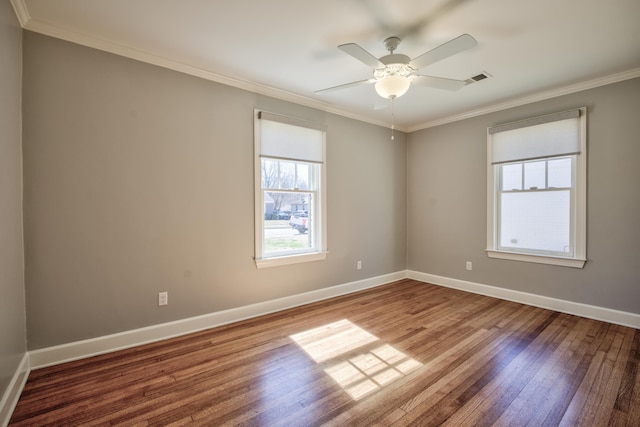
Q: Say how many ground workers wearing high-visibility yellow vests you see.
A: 0